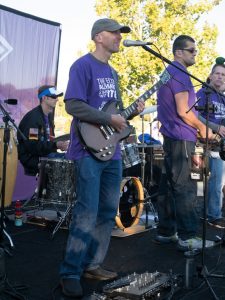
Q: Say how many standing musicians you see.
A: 3